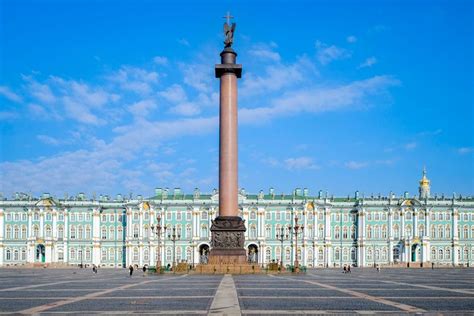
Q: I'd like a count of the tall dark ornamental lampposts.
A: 4